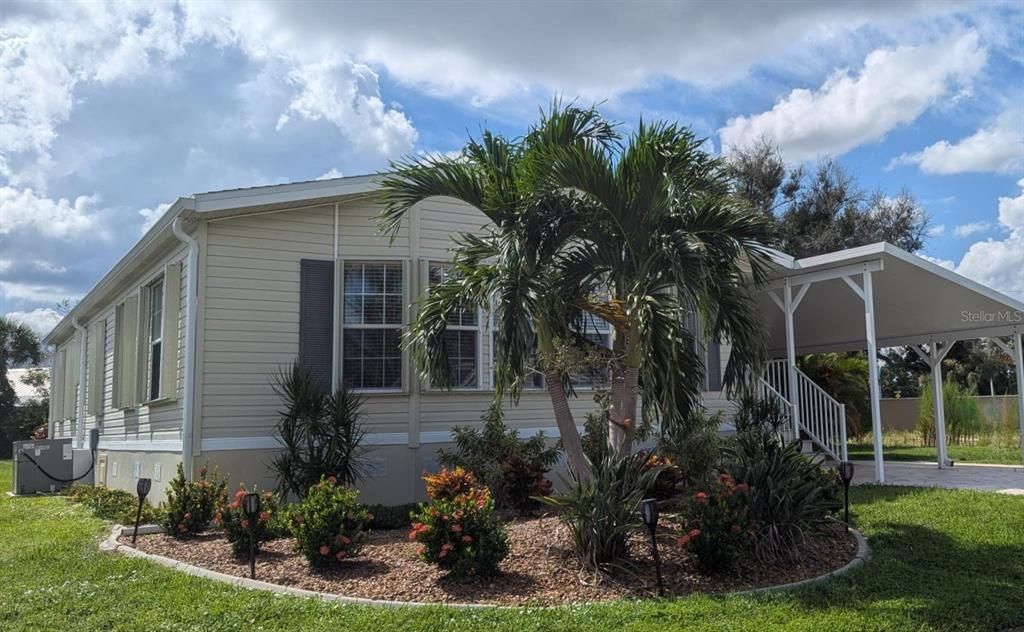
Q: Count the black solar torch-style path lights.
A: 4